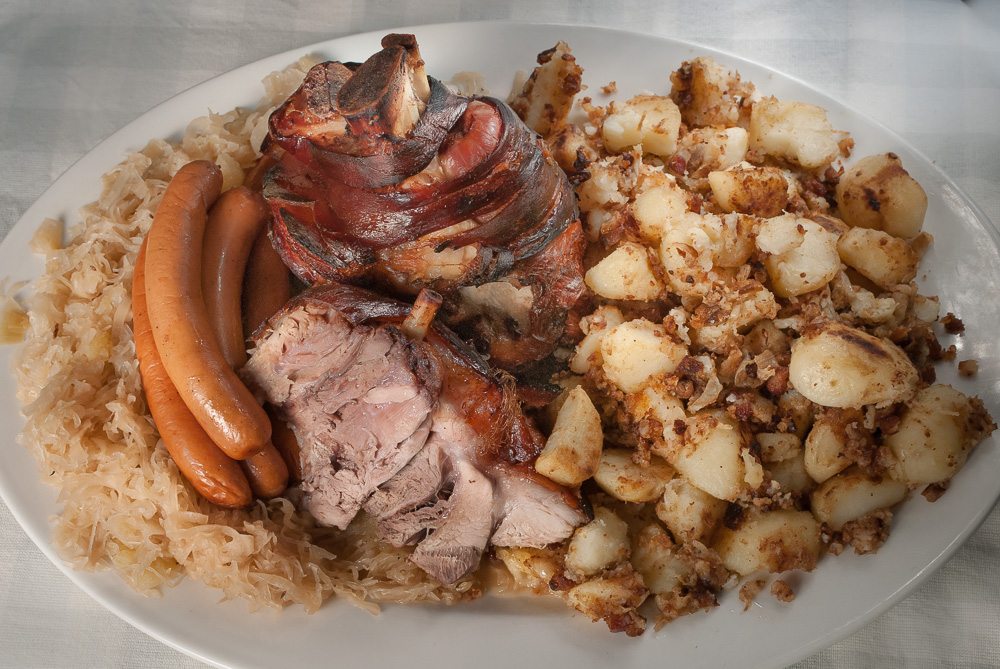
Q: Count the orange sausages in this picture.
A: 4